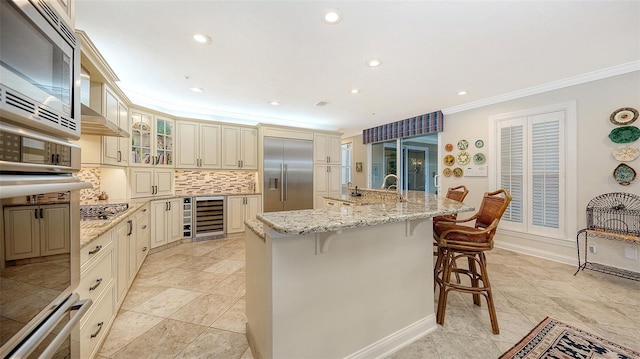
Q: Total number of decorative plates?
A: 12